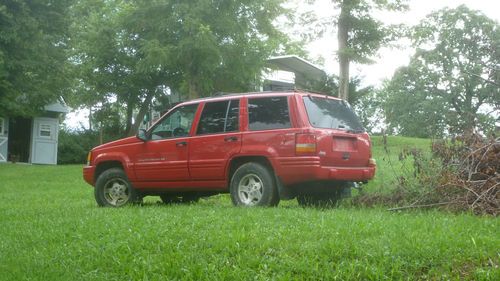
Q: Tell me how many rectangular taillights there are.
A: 1